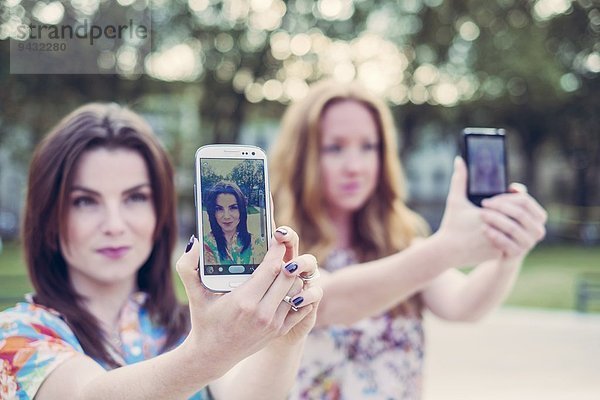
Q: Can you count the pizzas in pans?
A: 0